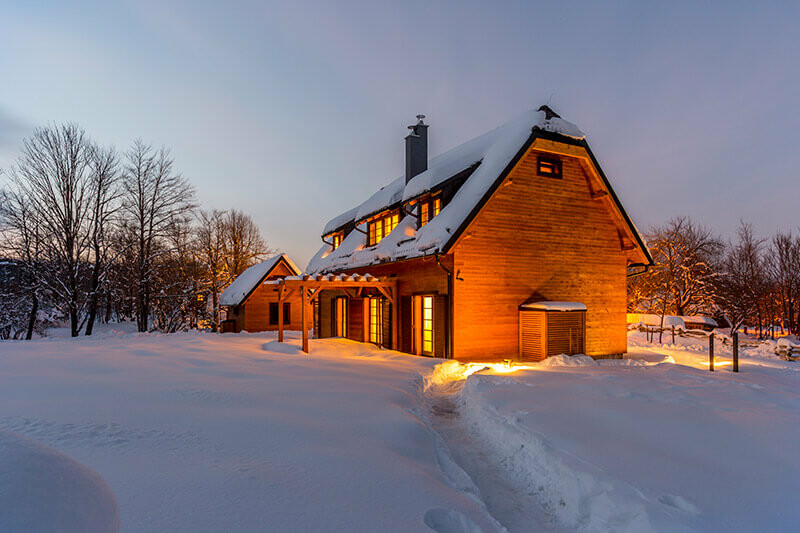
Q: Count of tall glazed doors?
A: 3